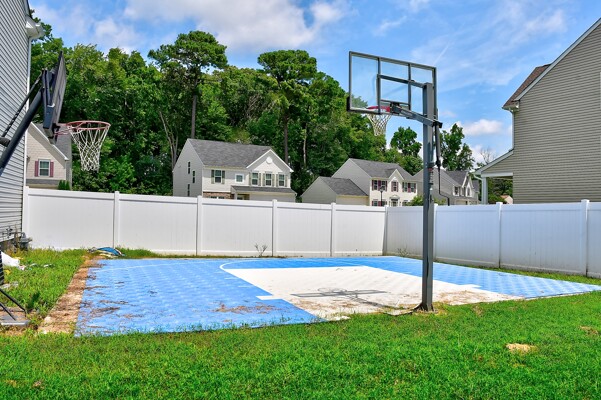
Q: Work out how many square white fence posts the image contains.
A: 9